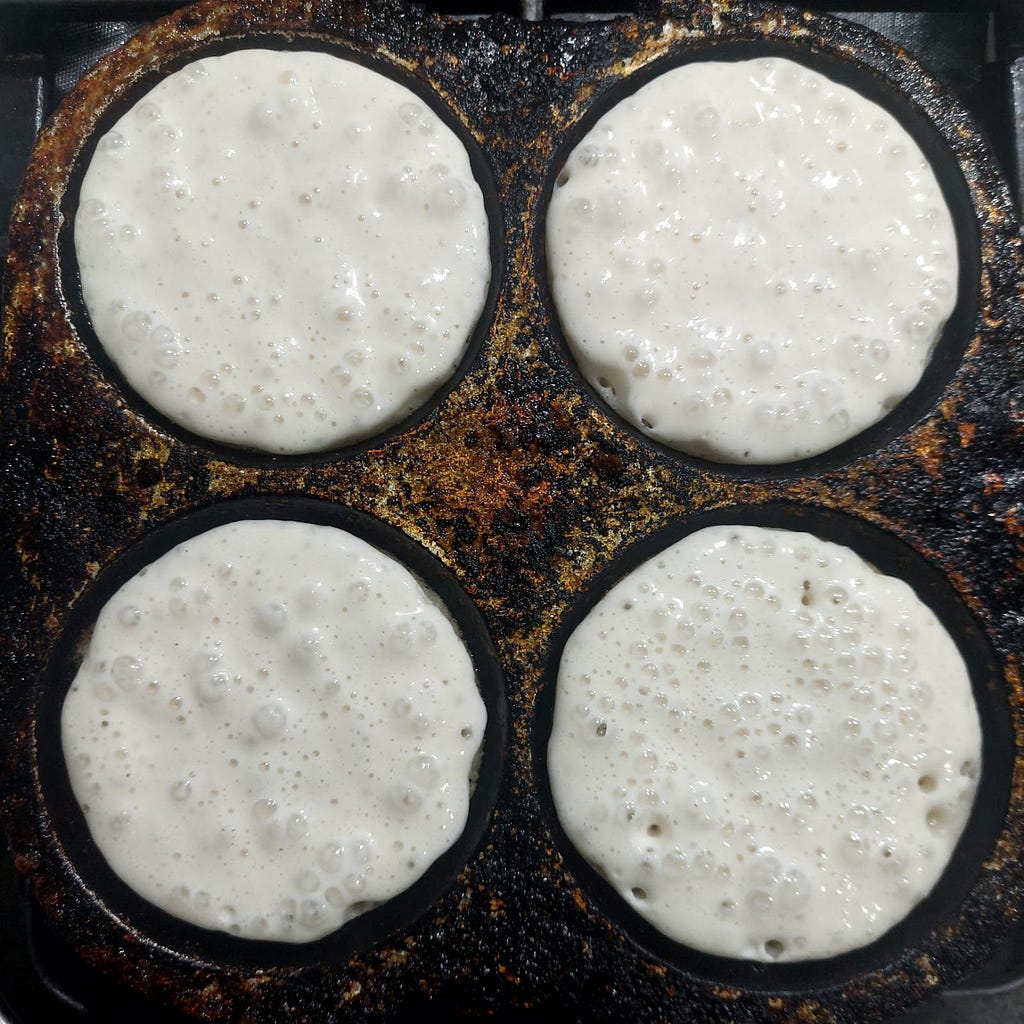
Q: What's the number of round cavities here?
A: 4